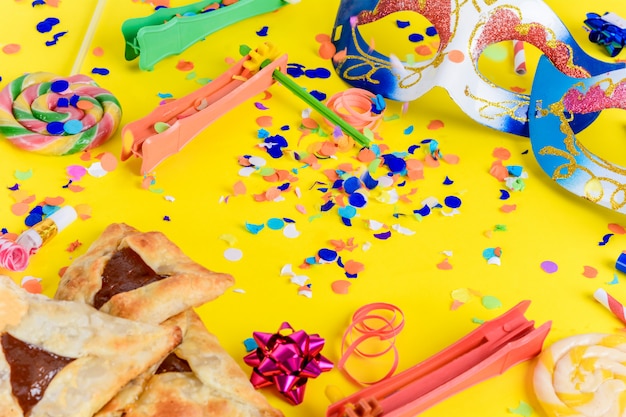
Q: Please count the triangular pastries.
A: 3